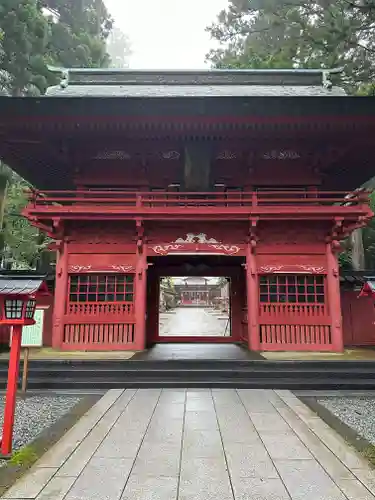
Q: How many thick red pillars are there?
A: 4